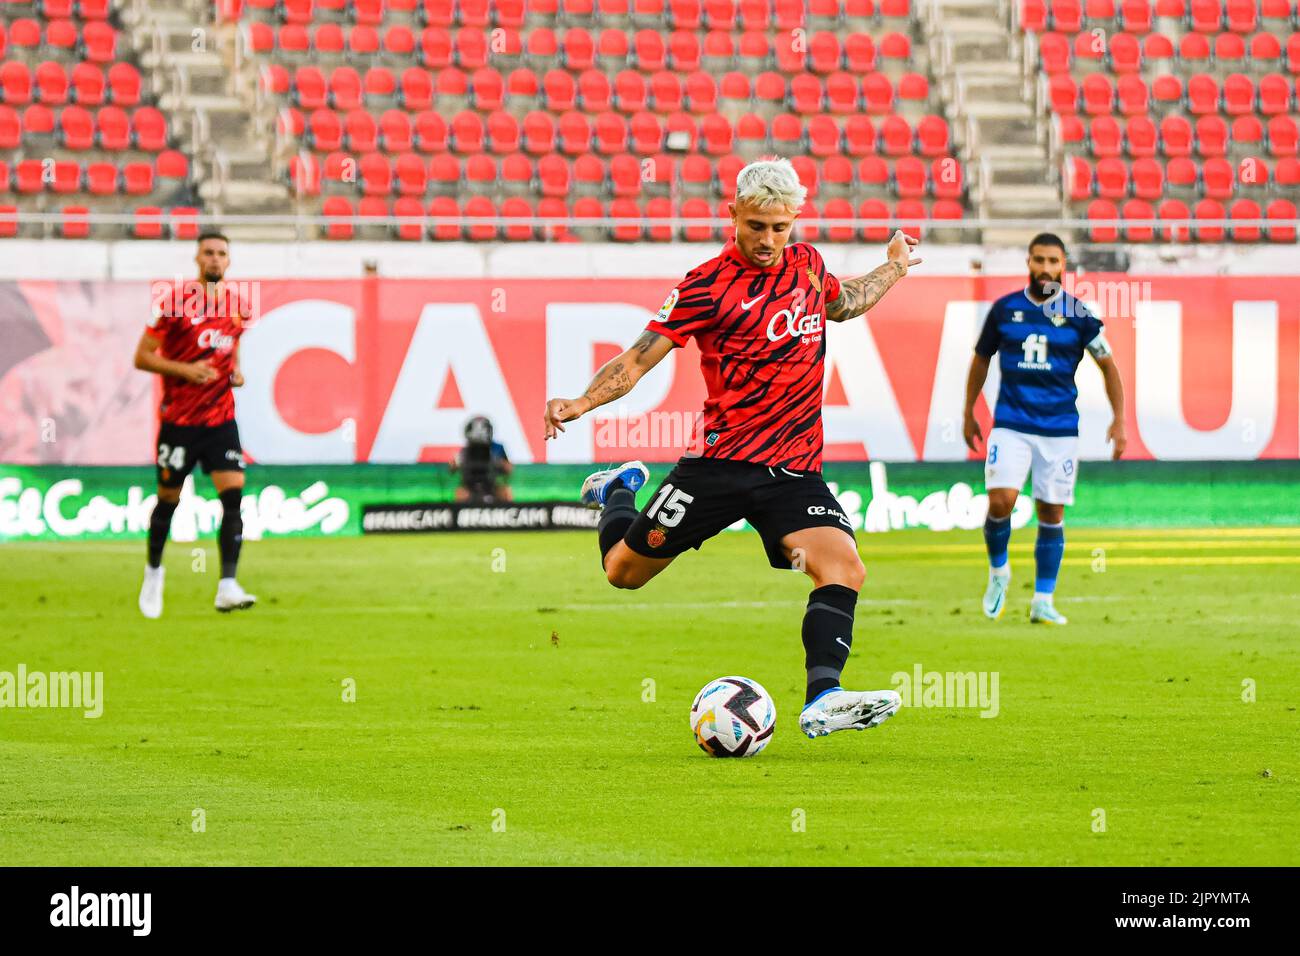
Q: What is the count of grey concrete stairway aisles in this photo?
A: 2